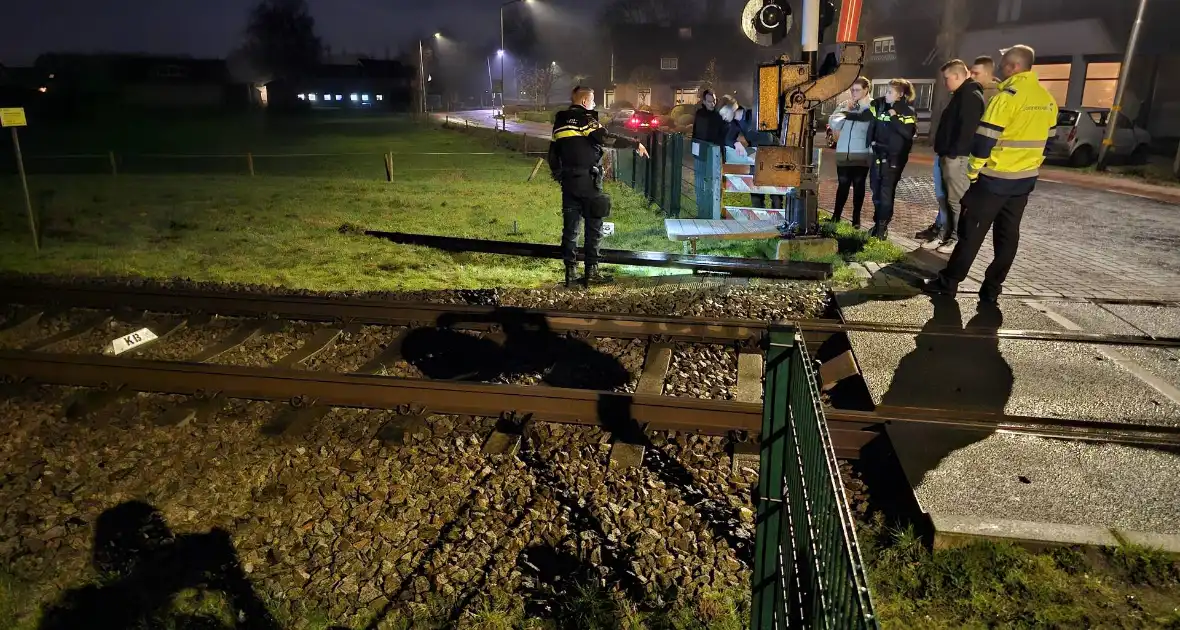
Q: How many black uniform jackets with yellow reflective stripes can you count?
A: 2